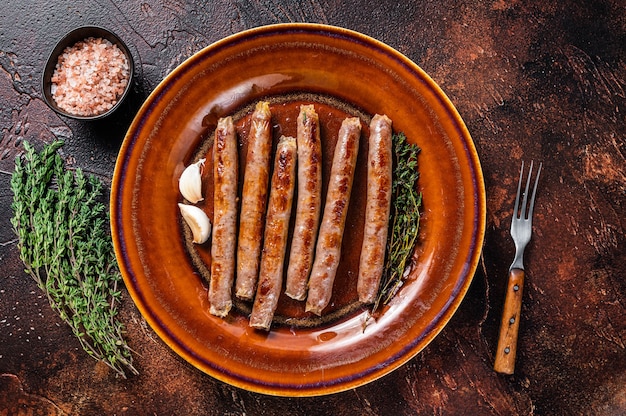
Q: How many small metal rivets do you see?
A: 3